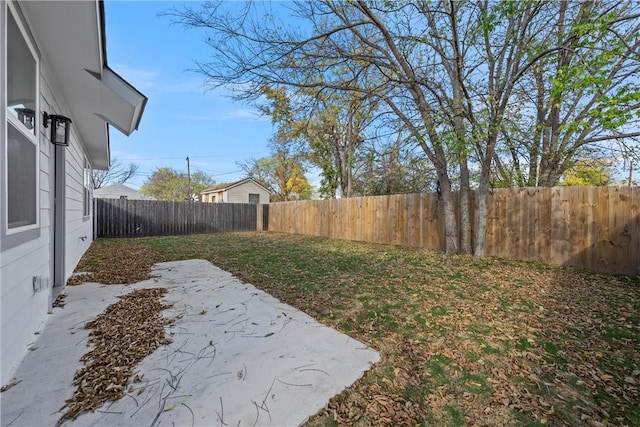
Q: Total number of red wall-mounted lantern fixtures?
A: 0